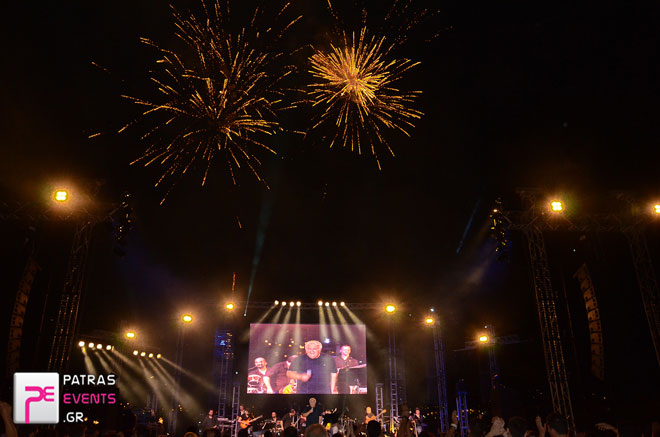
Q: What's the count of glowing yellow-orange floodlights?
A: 9